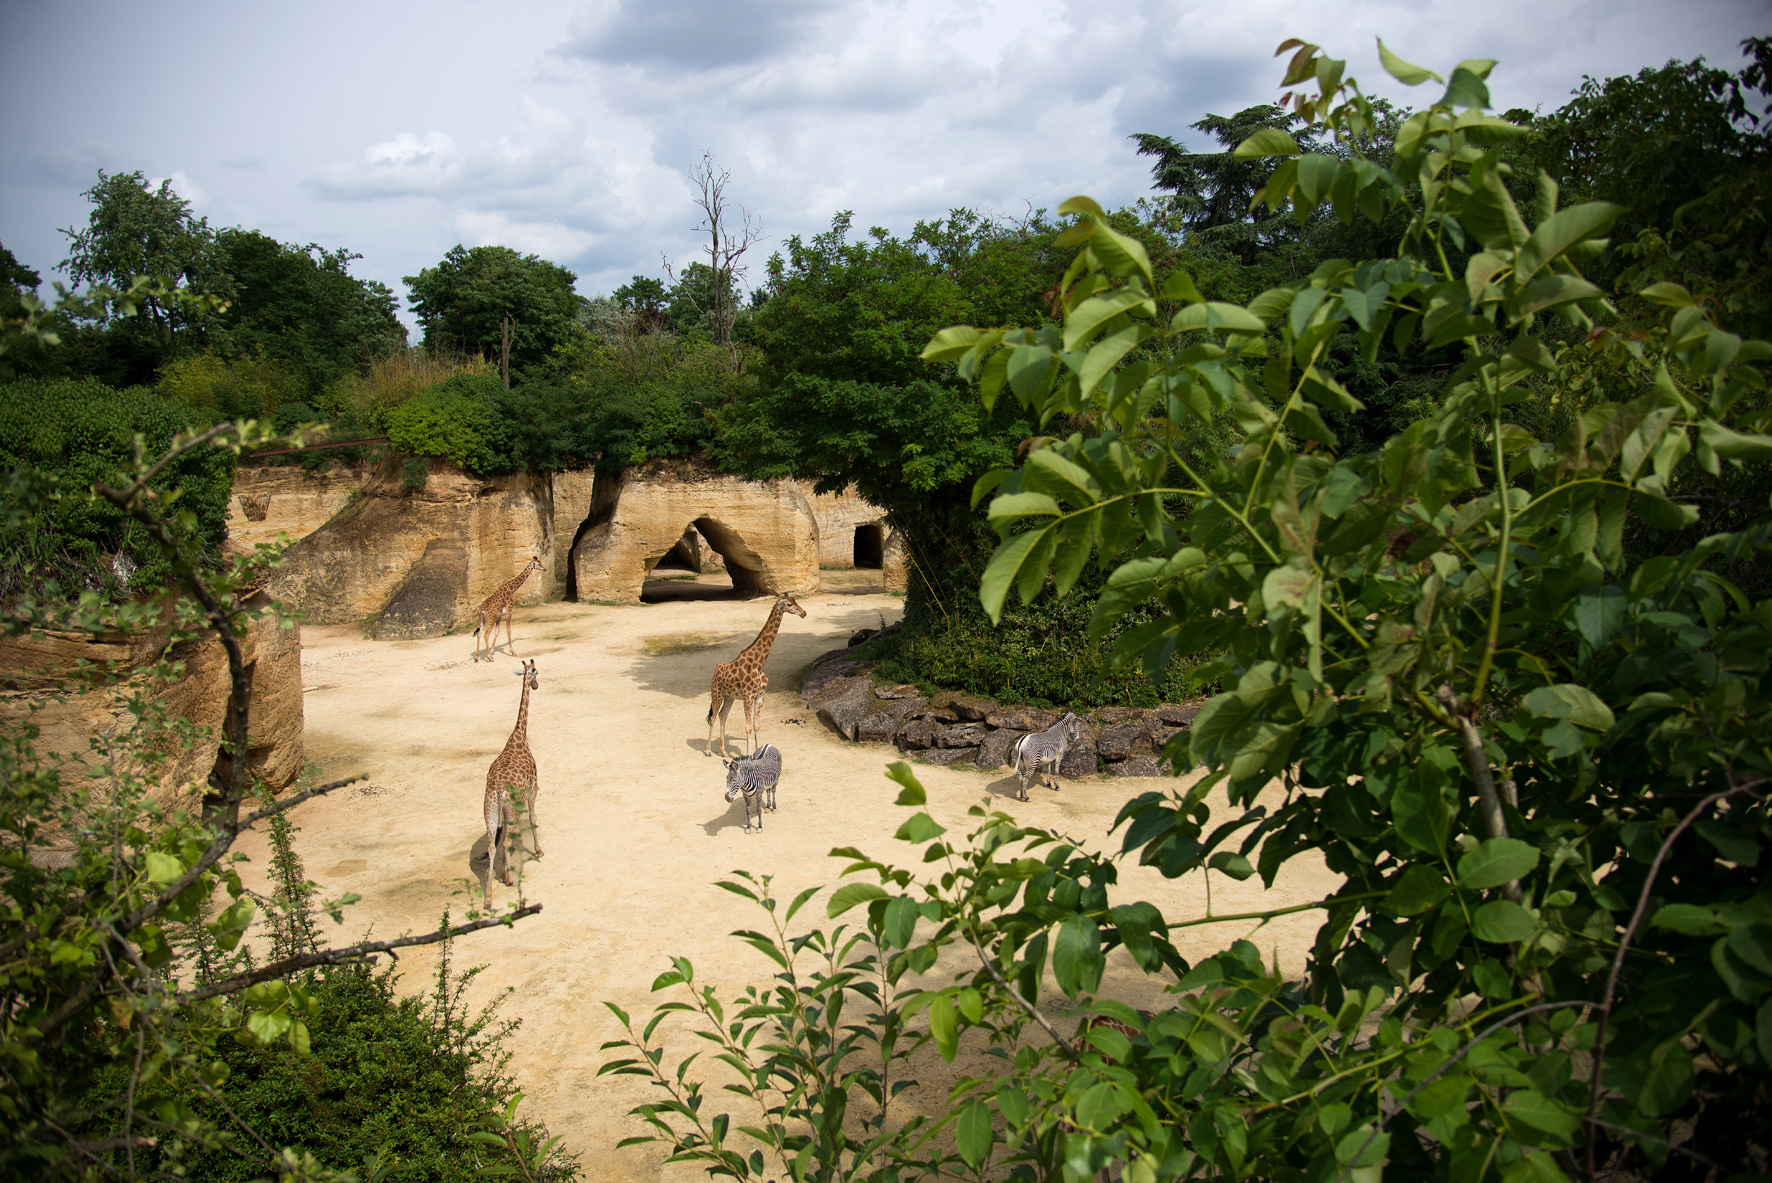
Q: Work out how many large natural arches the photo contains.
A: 1